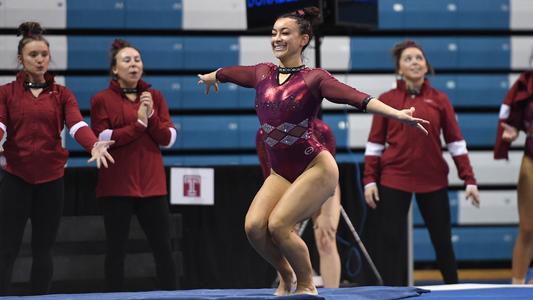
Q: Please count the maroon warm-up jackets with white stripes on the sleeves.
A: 4